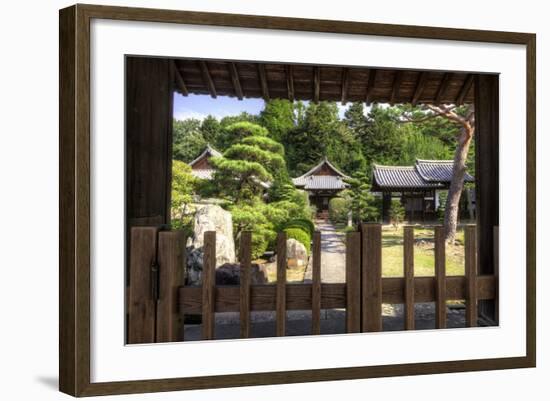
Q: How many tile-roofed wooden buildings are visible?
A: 3